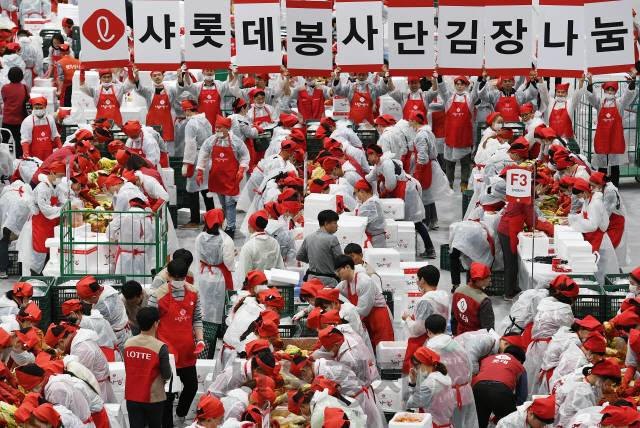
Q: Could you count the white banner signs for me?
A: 11